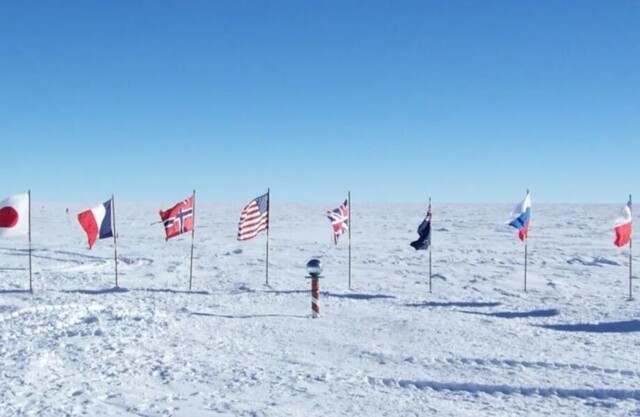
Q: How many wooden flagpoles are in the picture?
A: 8